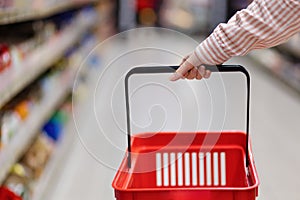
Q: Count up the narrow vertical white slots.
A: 10